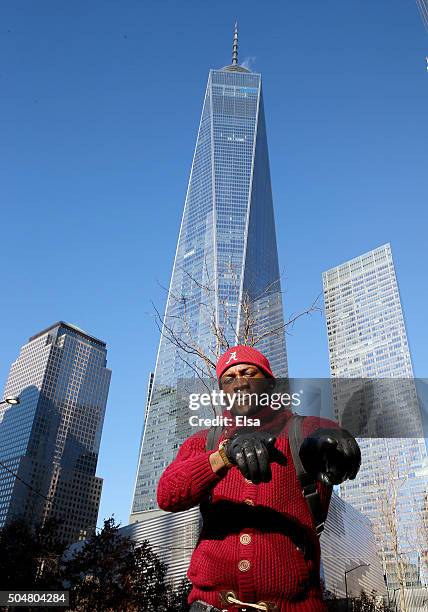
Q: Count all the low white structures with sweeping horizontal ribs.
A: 1